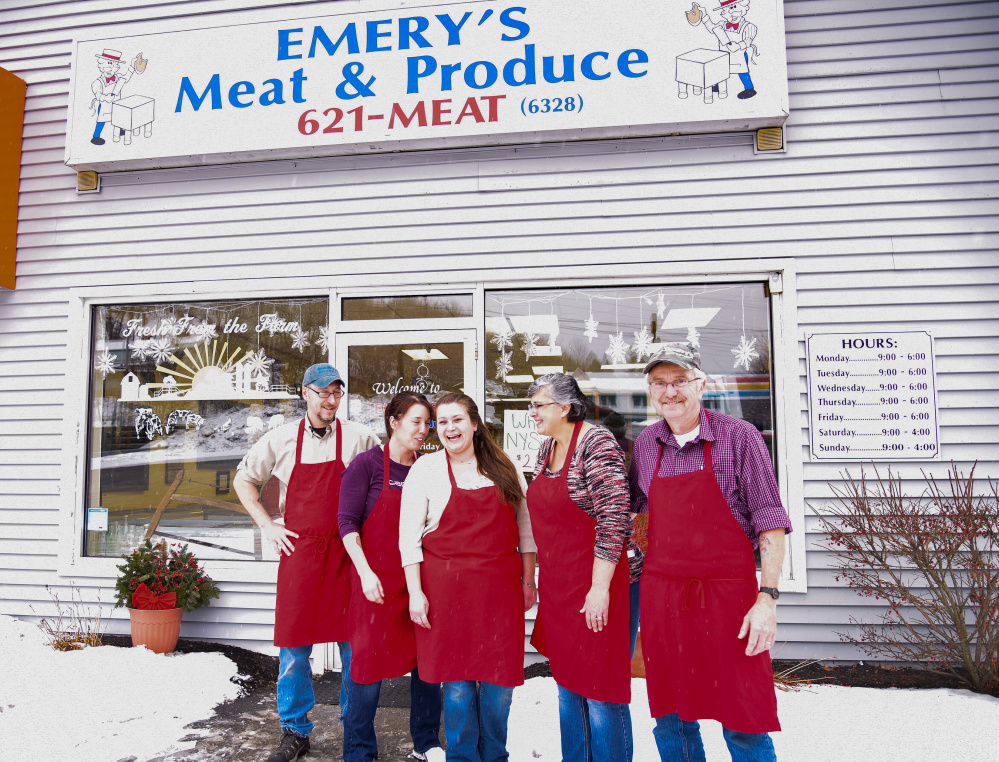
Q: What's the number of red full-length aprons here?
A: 5